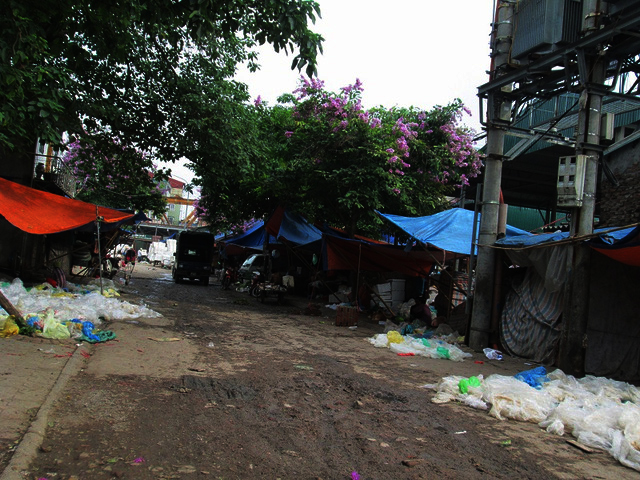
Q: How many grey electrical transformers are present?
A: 1